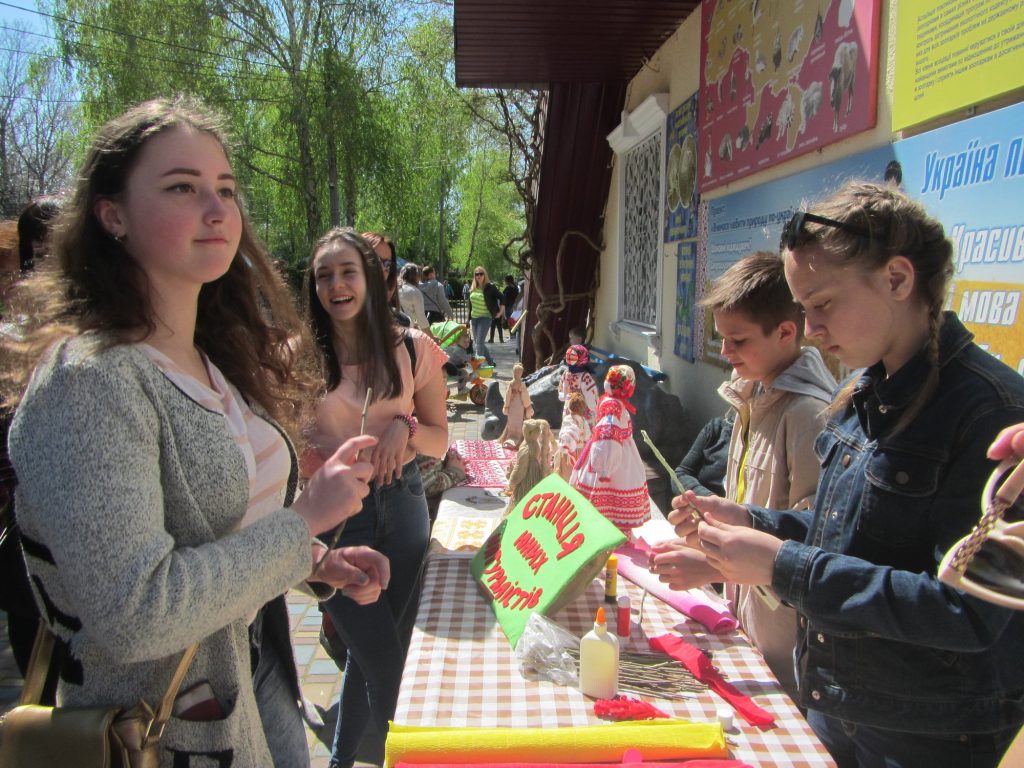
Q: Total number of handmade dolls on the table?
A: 5